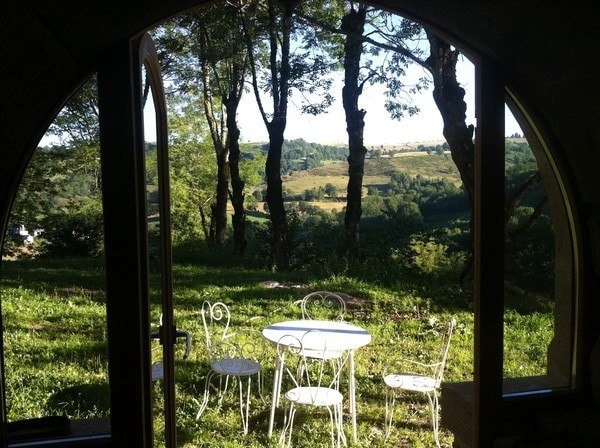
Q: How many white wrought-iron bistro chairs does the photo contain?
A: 4